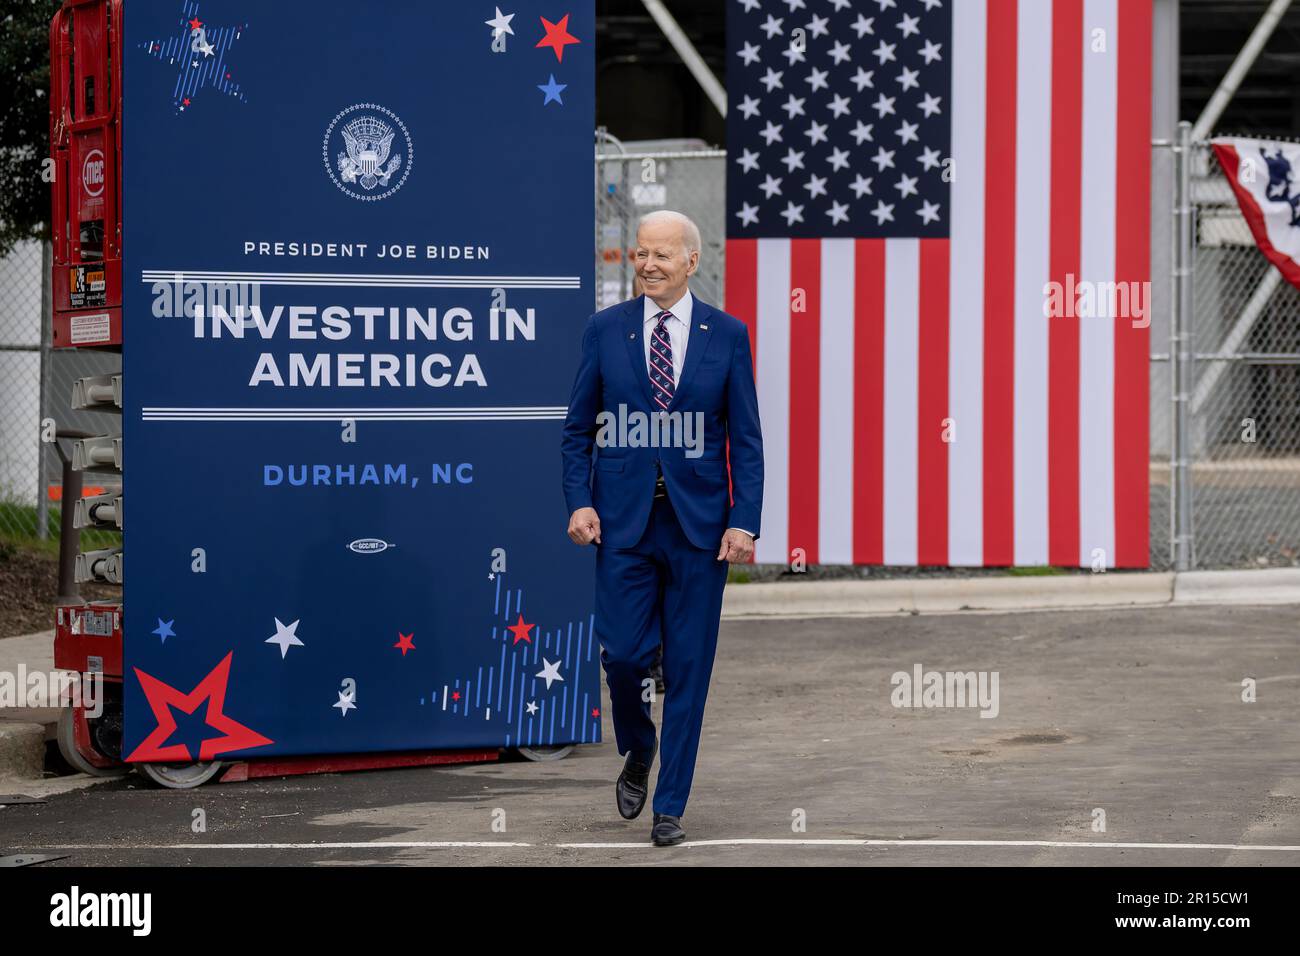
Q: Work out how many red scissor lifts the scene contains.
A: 1